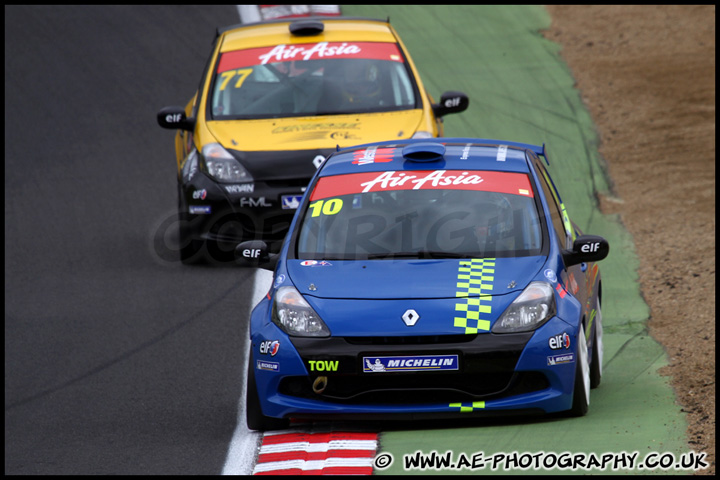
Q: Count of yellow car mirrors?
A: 2